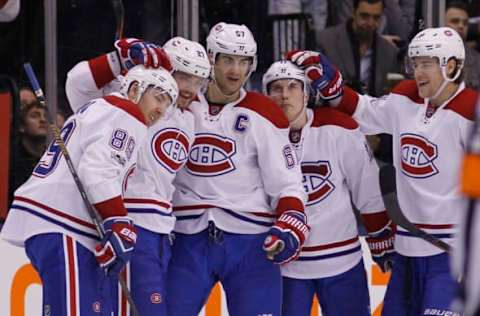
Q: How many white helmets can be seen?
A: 5